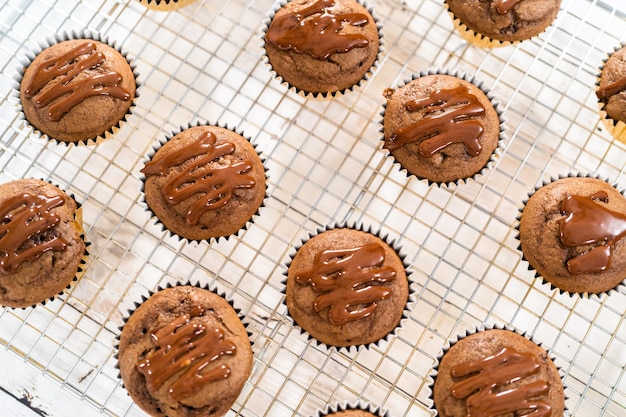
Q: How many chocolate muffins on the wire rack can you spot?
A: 13